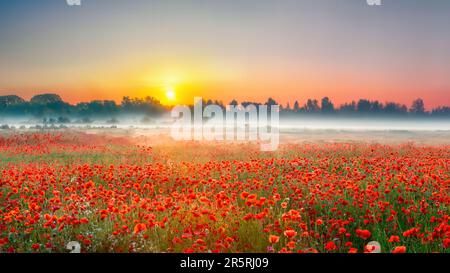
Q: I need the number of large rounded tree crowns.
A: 2